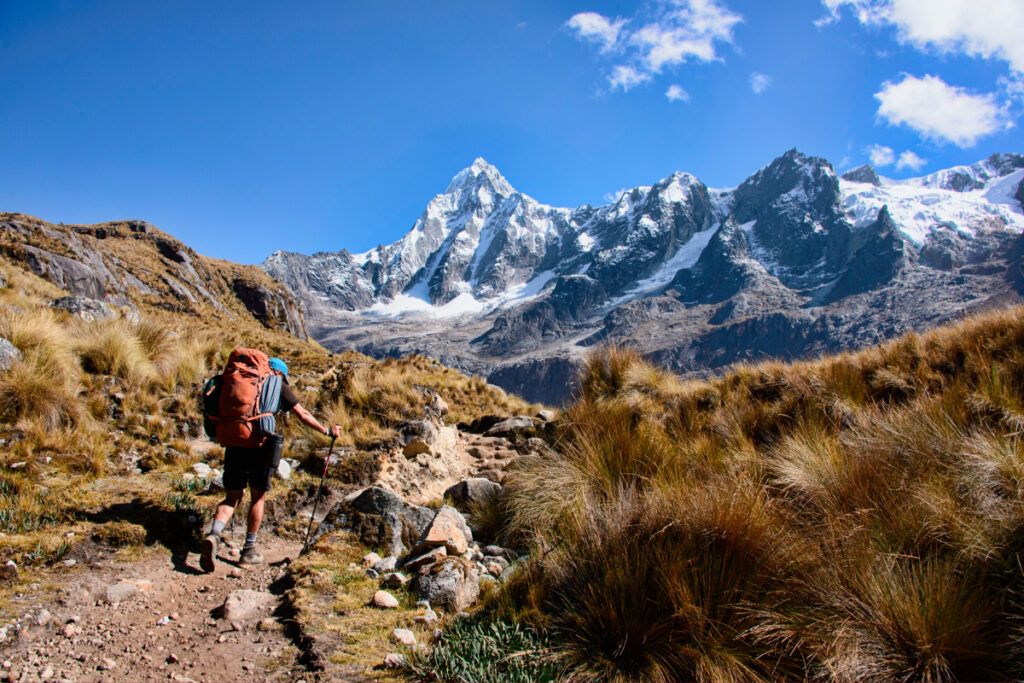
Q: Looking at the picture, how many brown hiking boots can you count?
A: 2